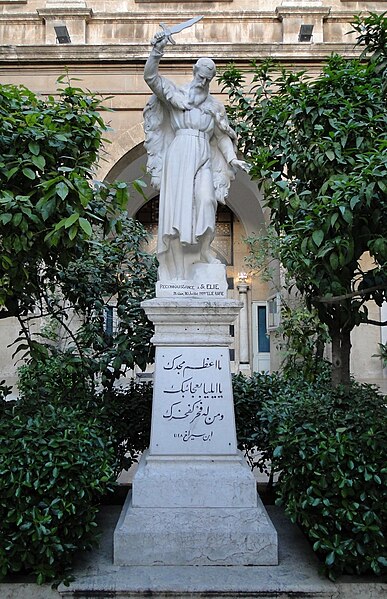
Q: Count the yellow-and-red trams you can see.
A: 0